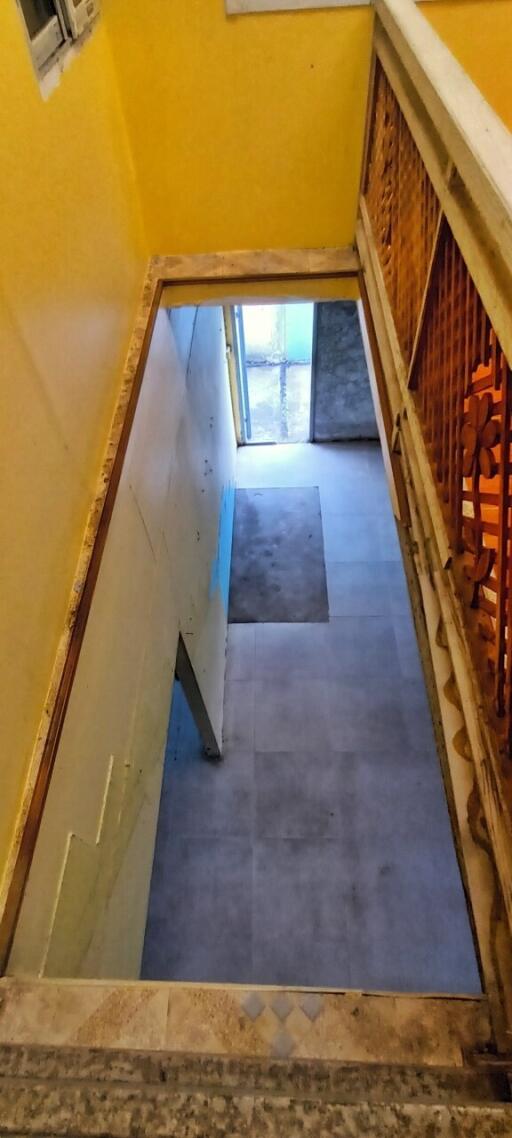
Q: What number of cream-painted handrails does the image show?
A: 1